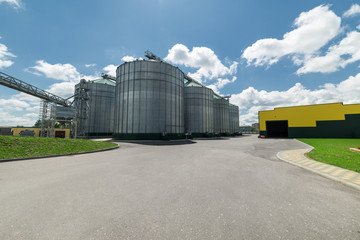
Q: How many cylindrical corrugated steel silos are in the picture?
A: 5